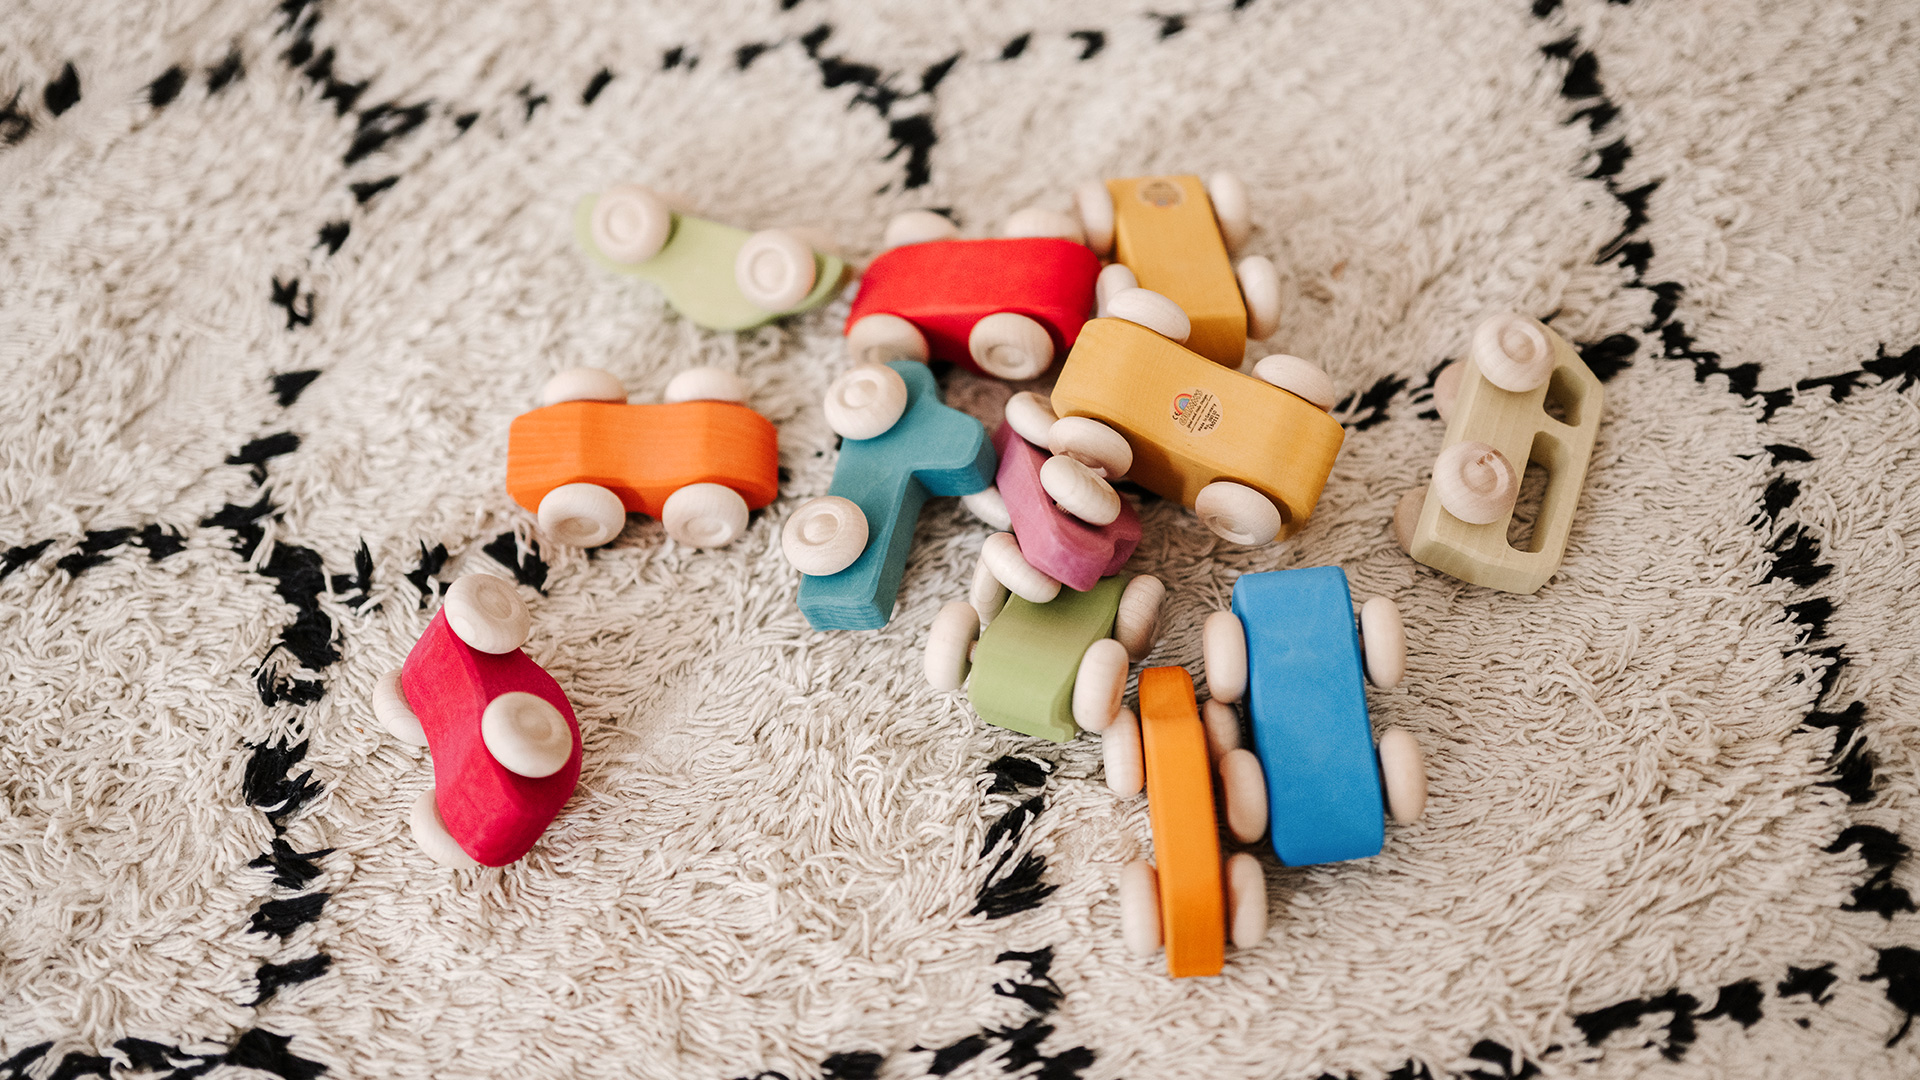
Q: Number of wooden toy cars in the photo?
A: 12